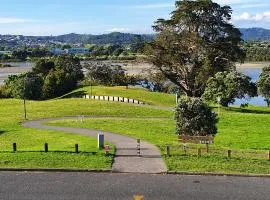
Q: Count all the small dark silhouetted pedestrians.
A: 0